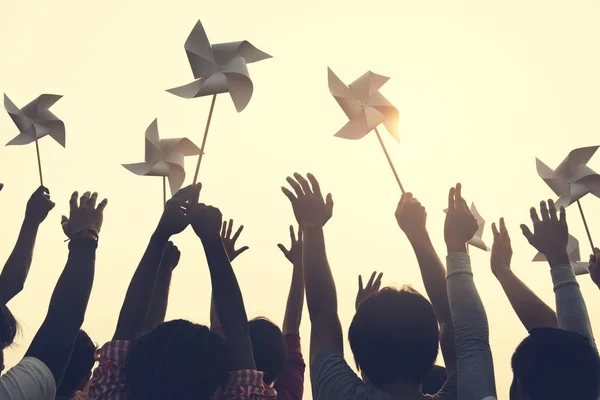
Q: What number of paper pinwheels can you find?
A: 7